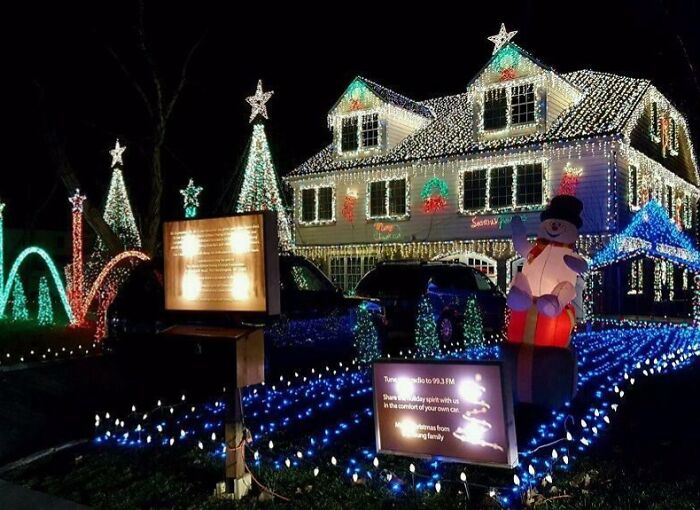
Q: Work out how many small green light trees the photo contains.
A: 5